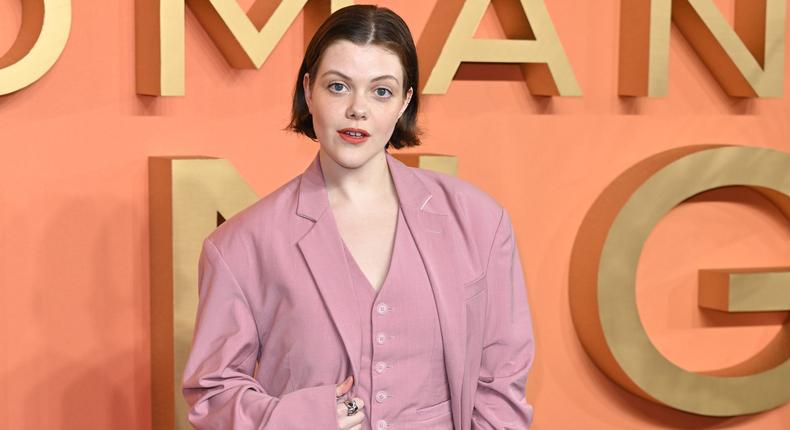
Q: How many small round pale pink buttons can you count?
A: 5